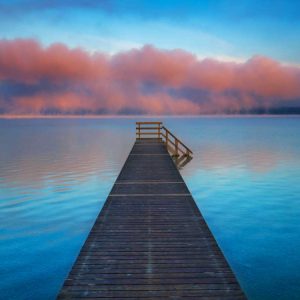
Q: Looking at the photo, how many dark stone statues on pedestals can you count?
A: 0